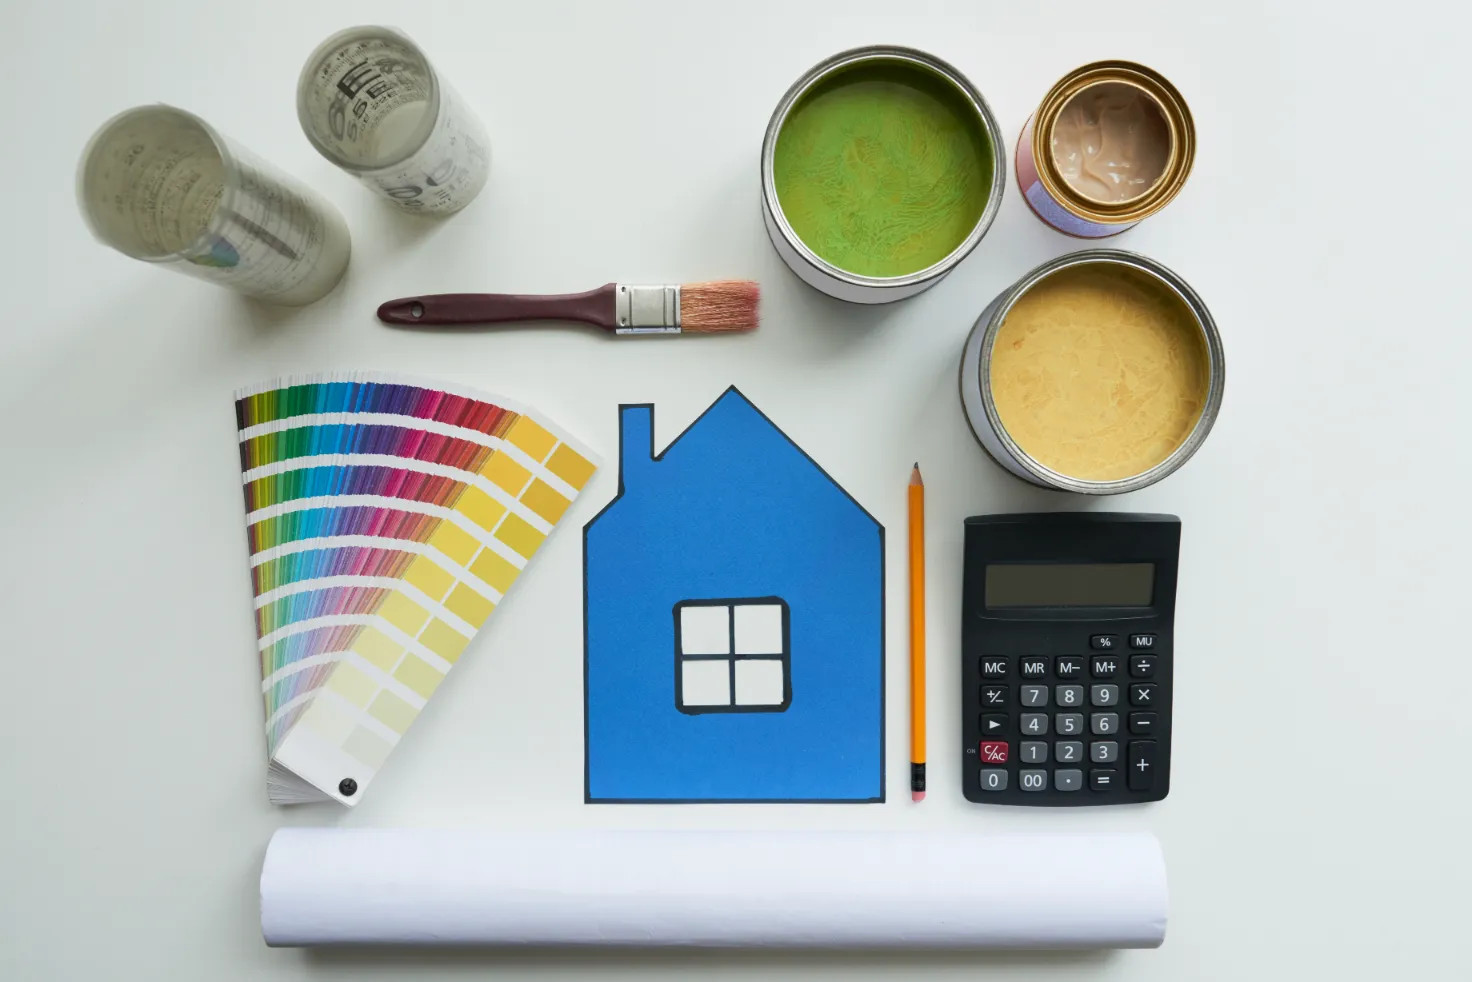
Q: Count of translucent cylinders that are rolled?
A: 2